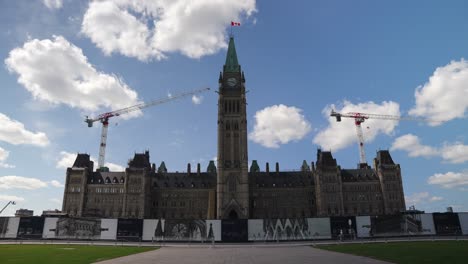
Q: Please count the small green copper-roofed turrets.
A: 4